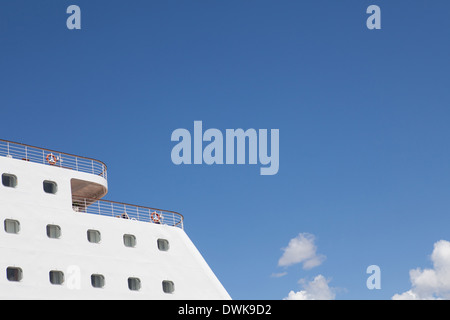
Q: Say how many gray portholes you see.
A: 12